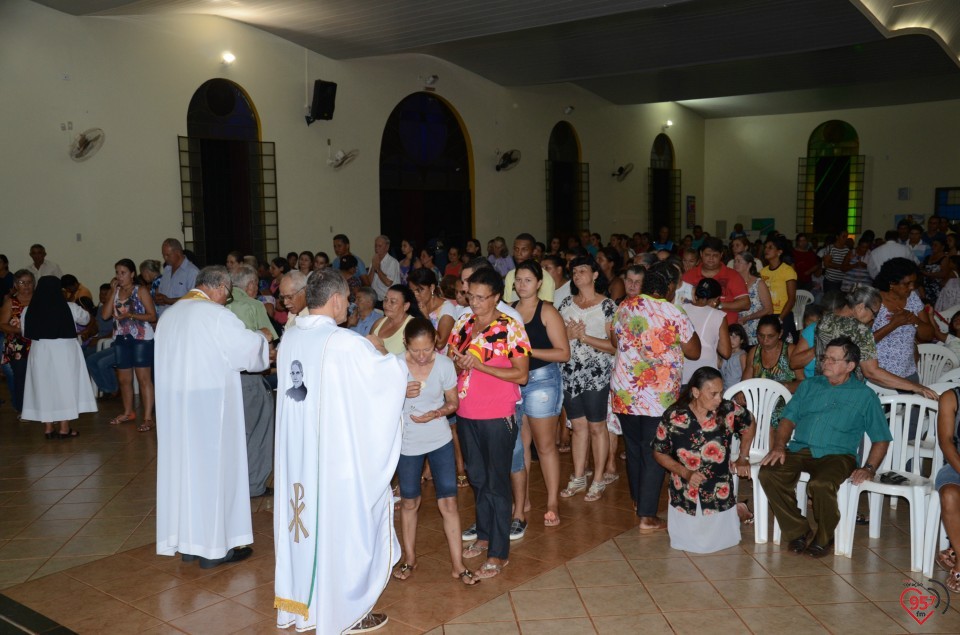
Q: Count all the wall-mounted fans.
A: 4